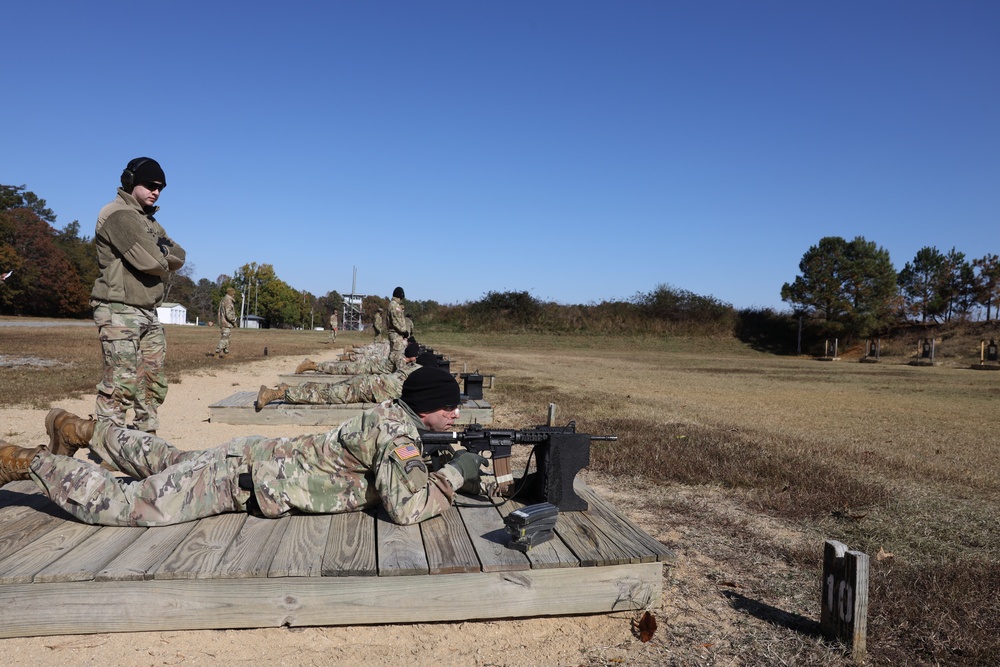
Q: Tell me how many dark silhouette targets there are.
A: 4